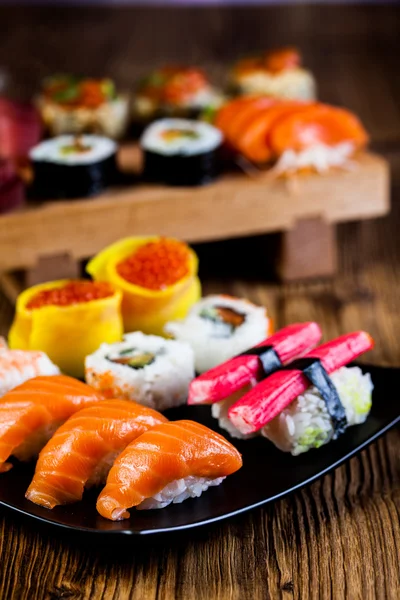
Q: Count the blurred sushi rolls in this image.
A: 5